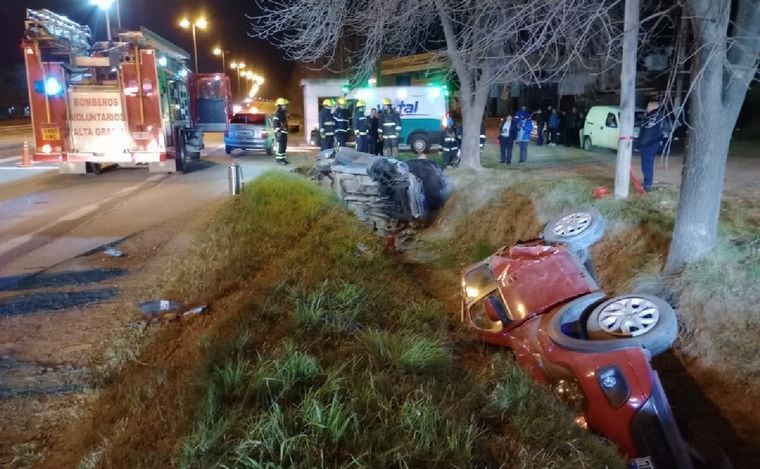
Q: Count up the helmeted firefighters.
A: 5